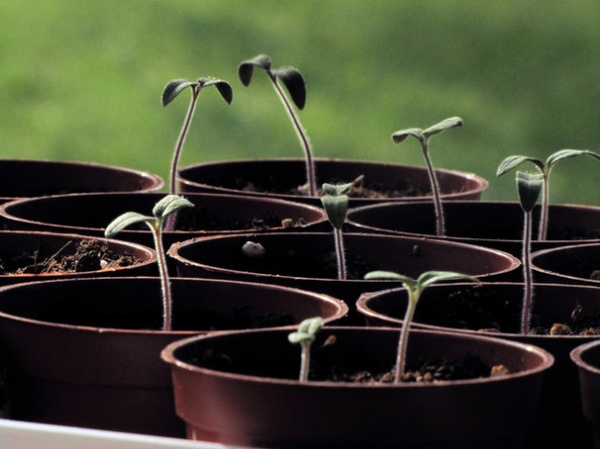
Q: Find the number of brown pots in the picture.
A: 11